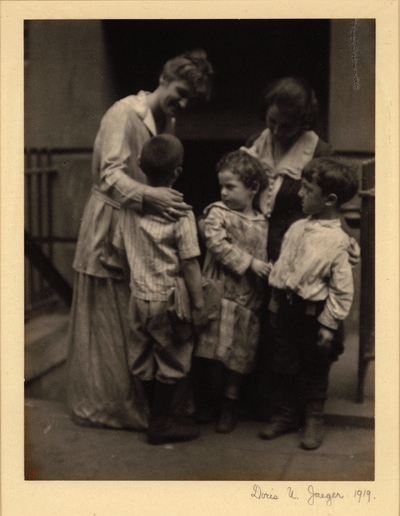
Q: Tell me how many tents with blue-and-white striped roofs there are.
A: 0